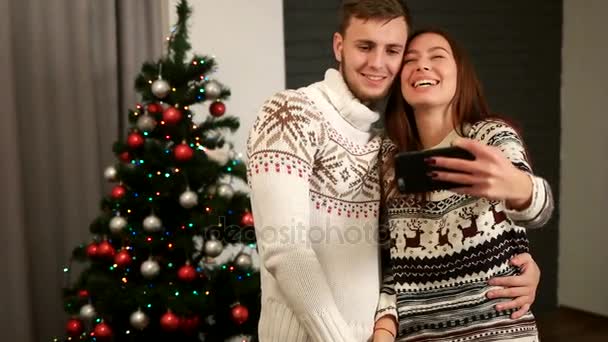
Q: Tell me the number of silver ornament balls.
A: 13